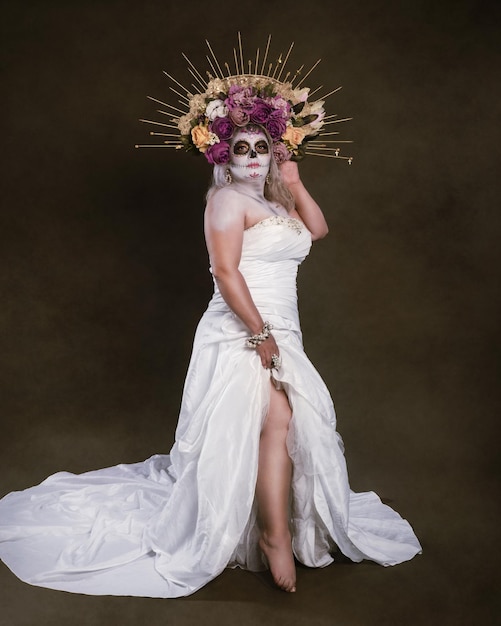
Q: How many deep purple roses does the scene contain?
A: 4